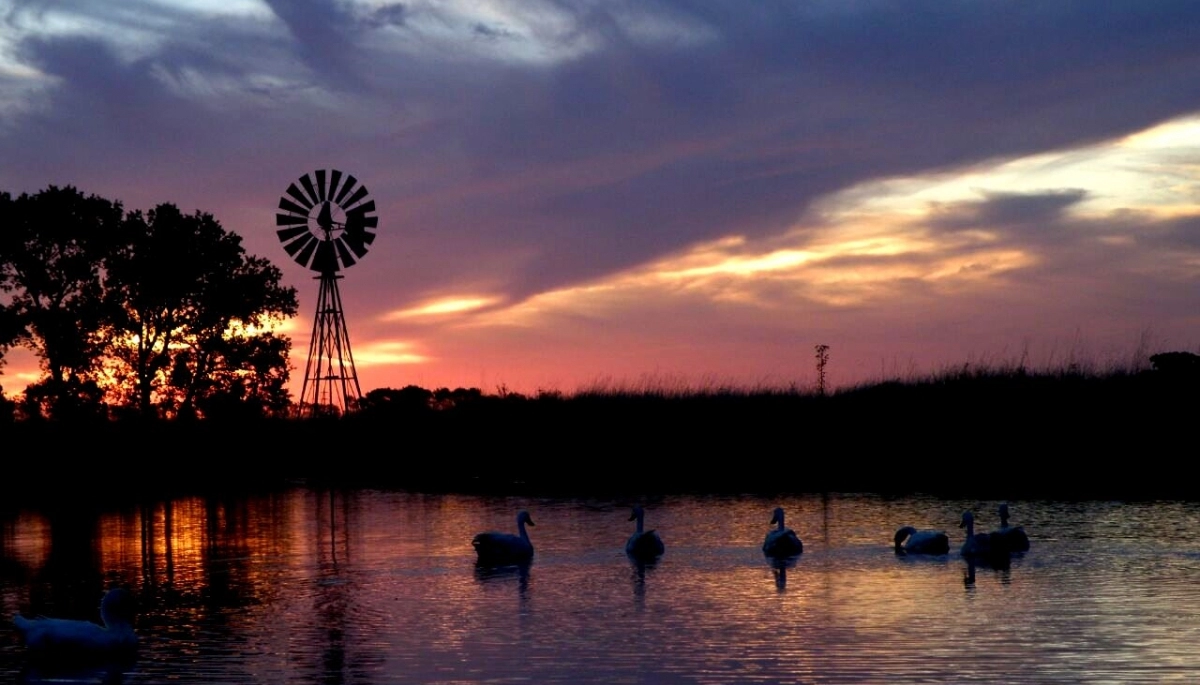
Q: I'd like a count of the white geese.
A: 7